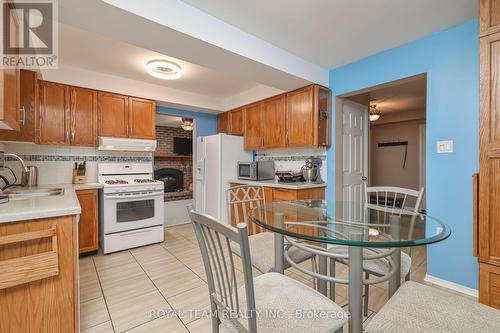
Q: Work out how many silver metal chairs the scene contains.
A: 4